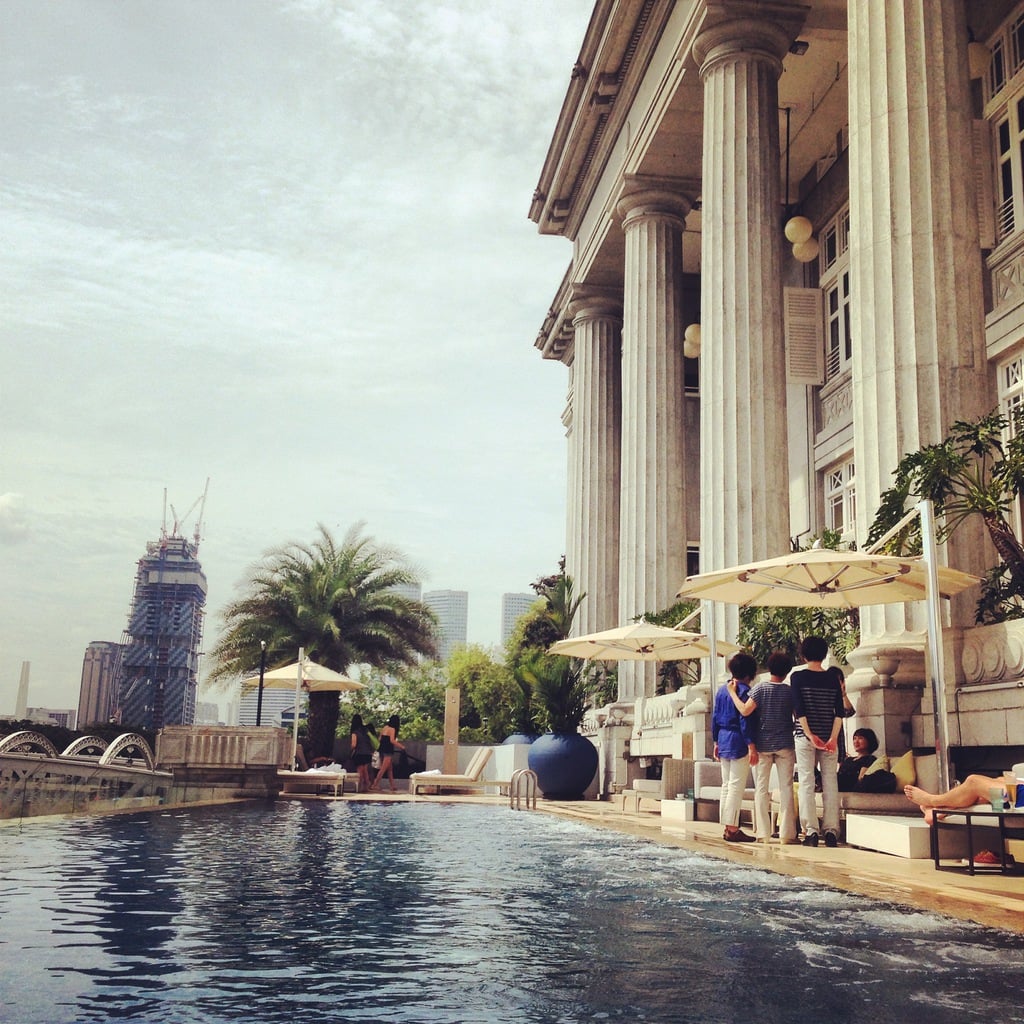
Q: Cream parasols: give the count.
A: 3